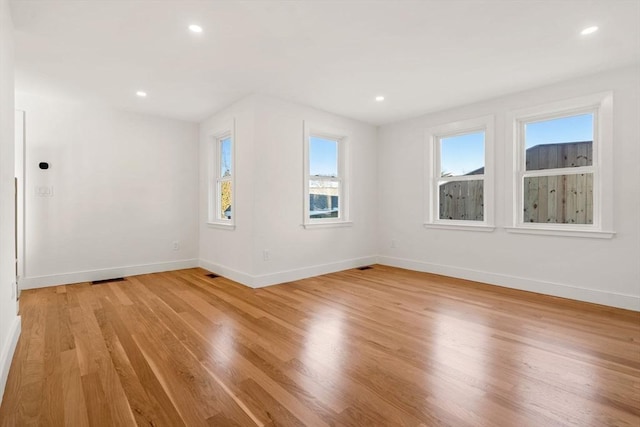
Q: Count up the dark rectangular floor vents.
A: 3